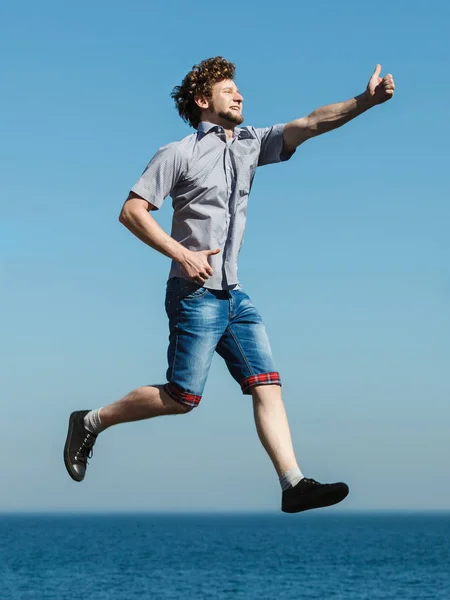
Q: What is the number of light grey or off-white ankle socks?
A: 2